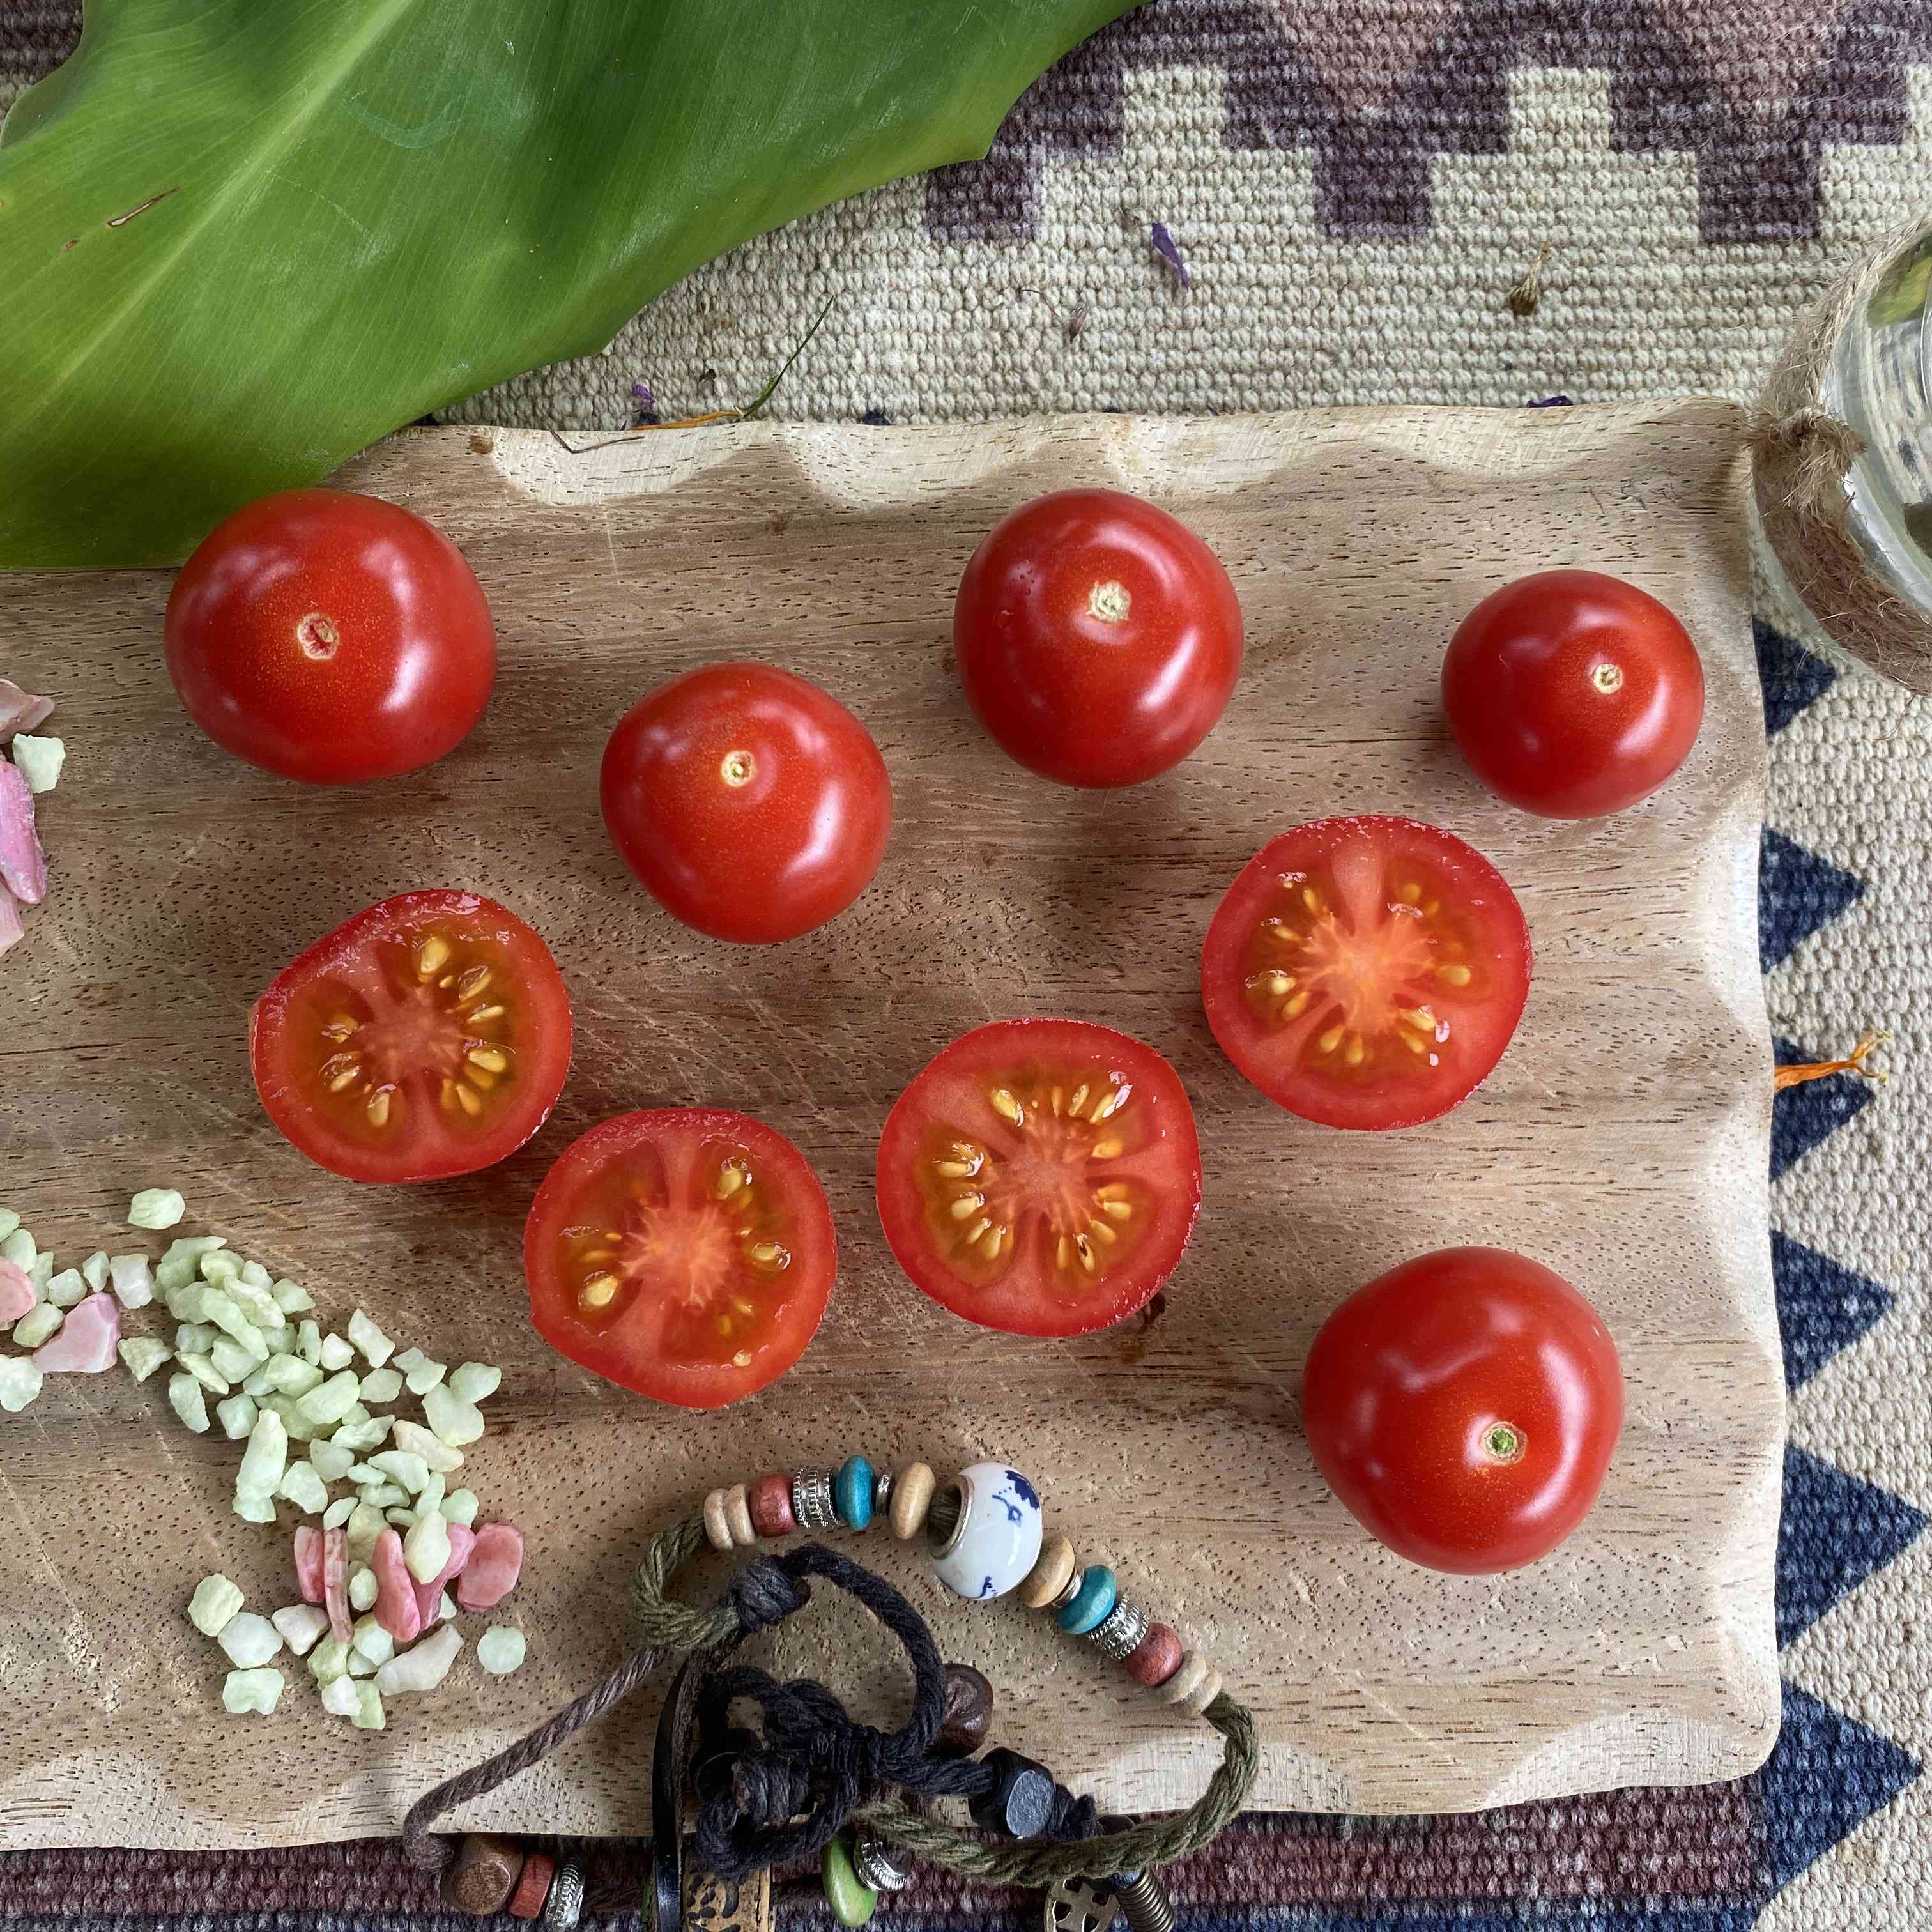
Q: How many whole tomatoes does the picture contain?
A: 5